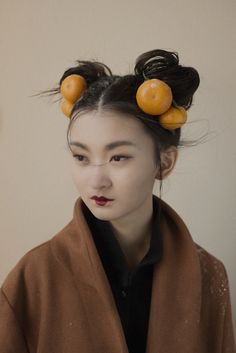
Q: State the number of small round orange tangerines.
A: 4